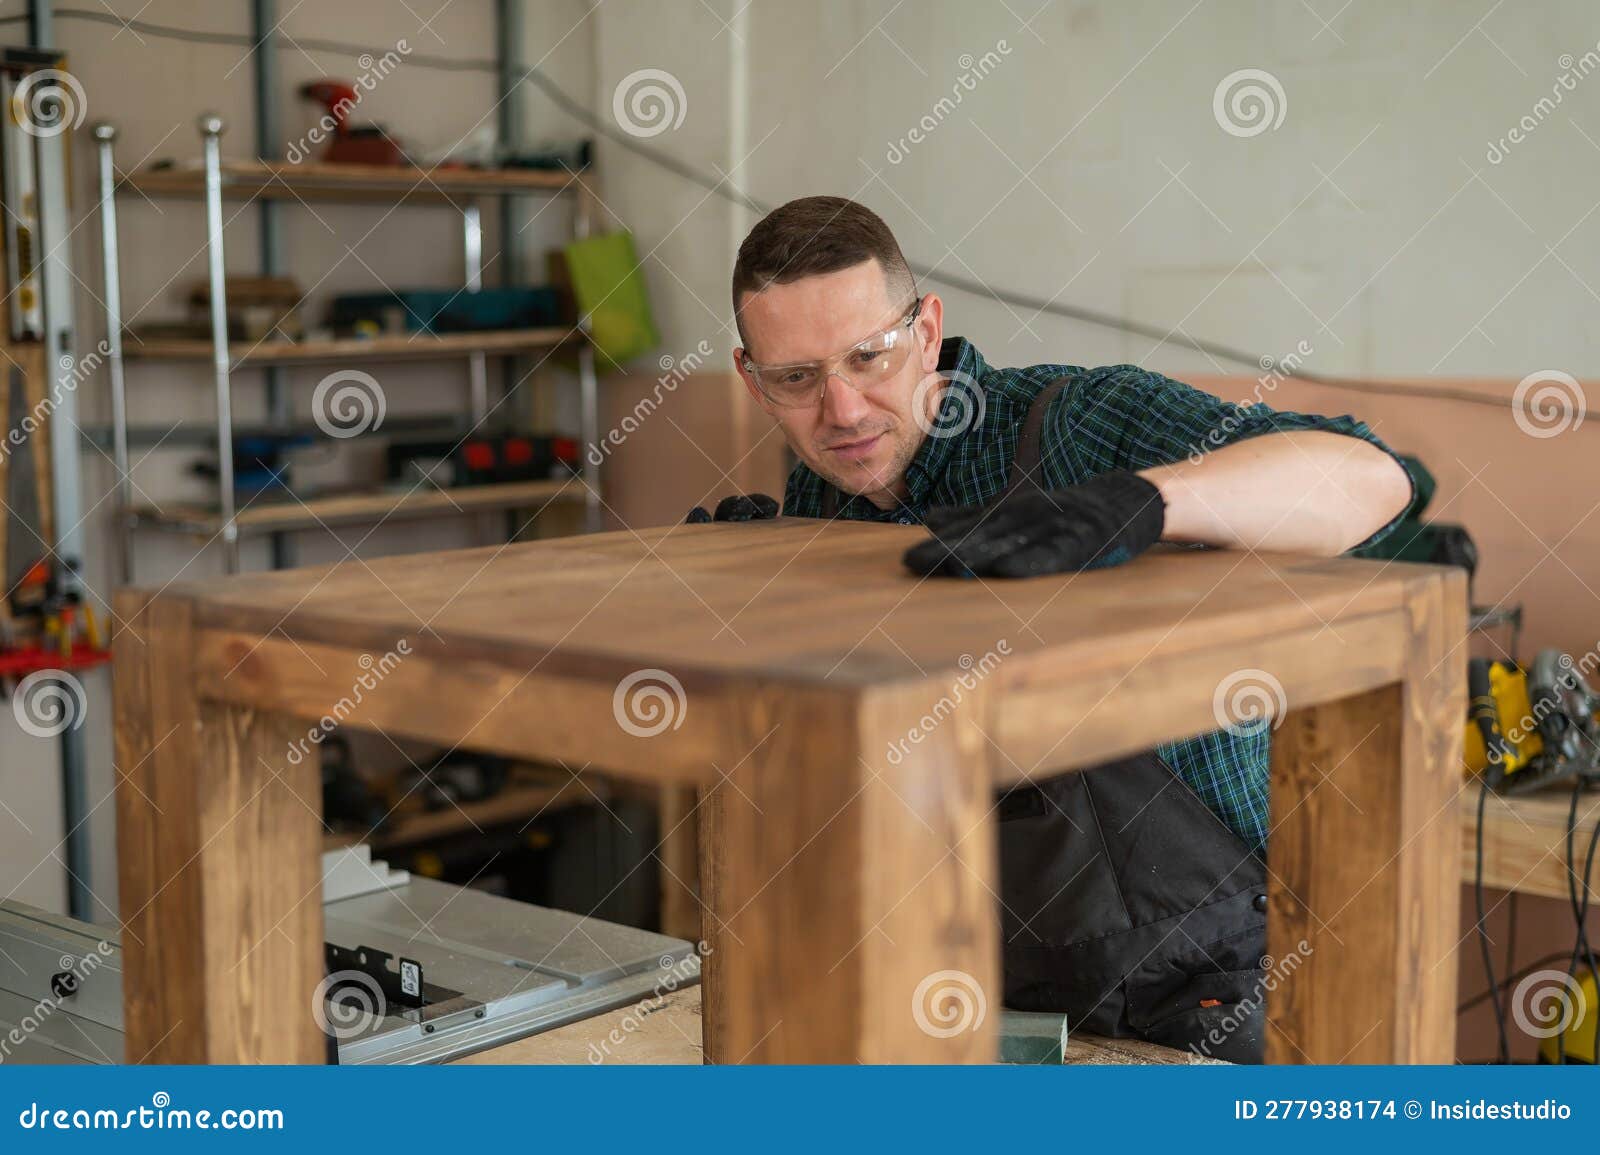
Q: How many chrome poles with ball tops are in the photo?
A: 2